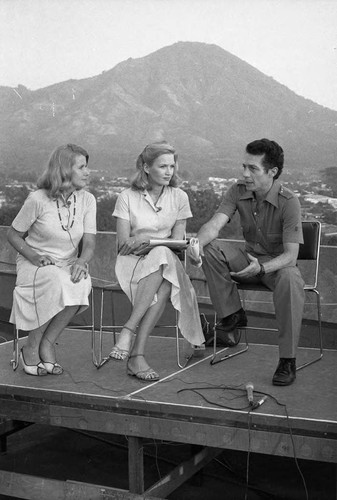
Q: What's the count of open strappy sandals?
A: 2